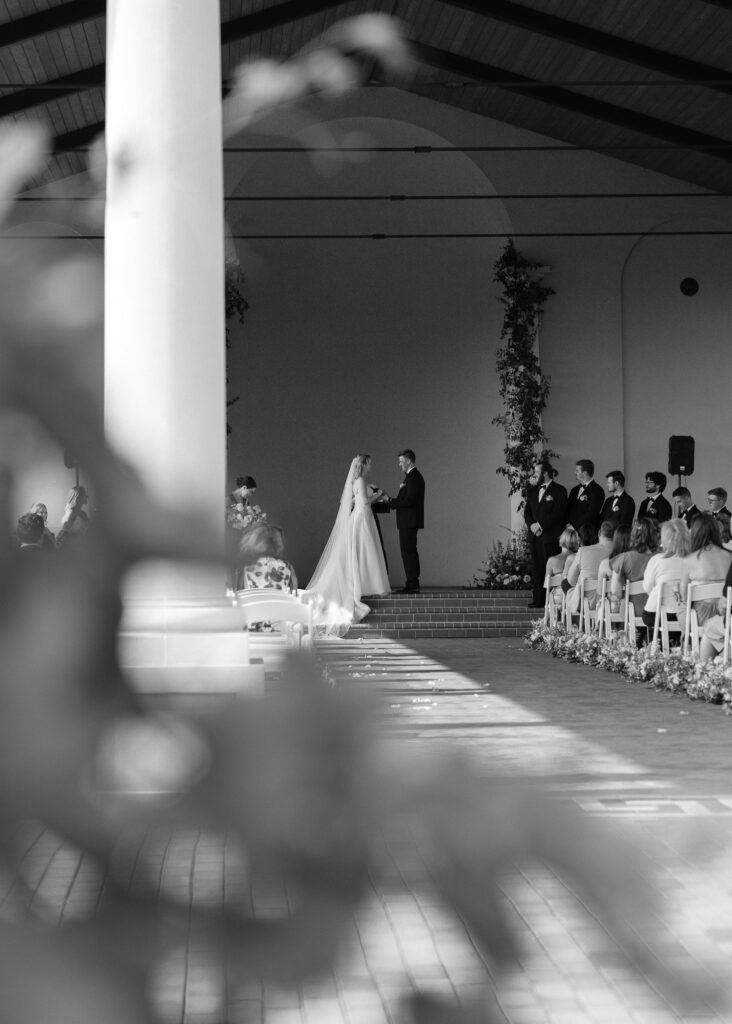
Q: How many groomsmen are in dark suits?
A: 6